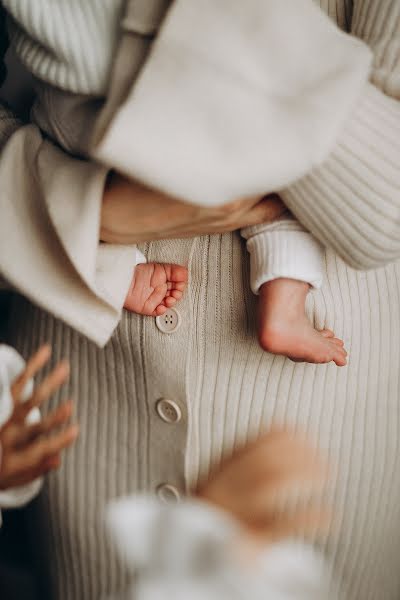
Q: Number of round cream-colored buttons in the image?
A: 3